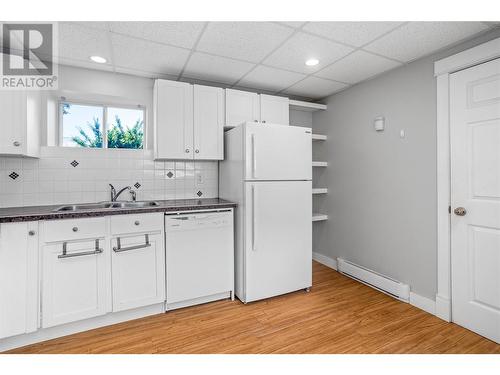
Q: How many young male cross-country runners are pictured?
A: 0